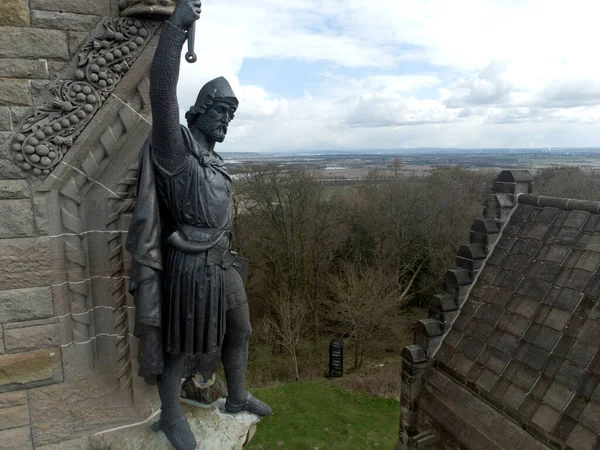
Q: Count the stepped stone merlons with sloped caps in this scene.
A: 8